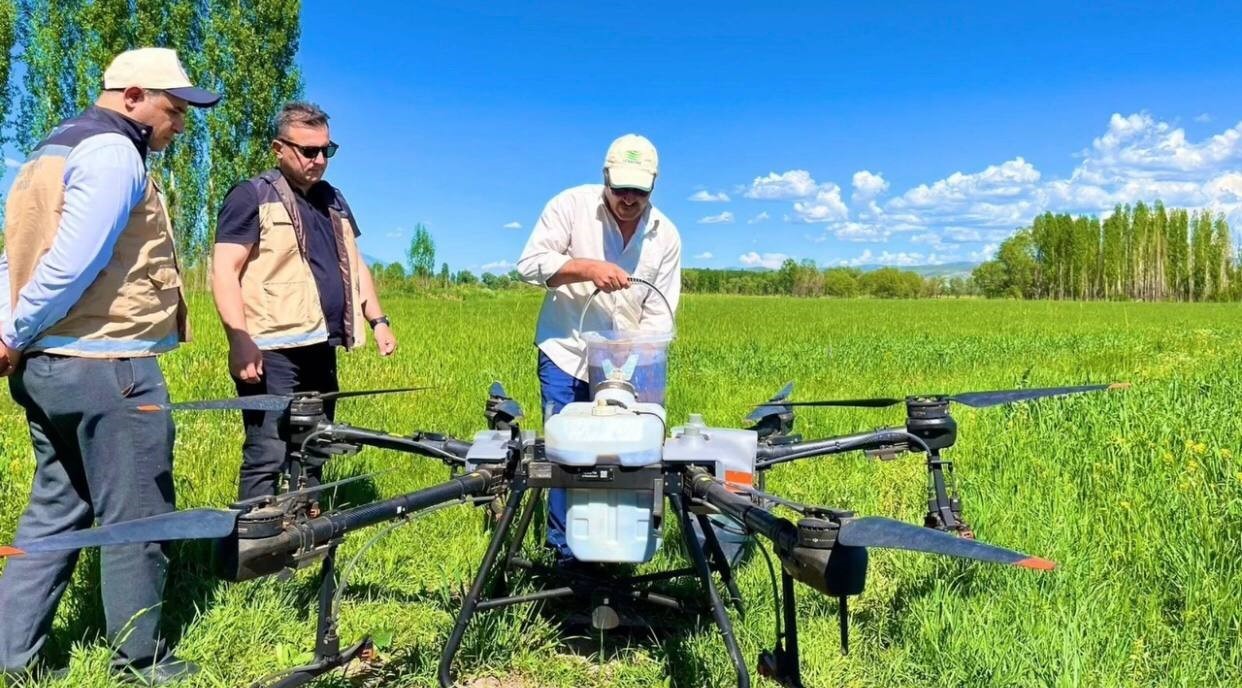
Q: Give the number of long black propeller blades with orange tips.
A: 4